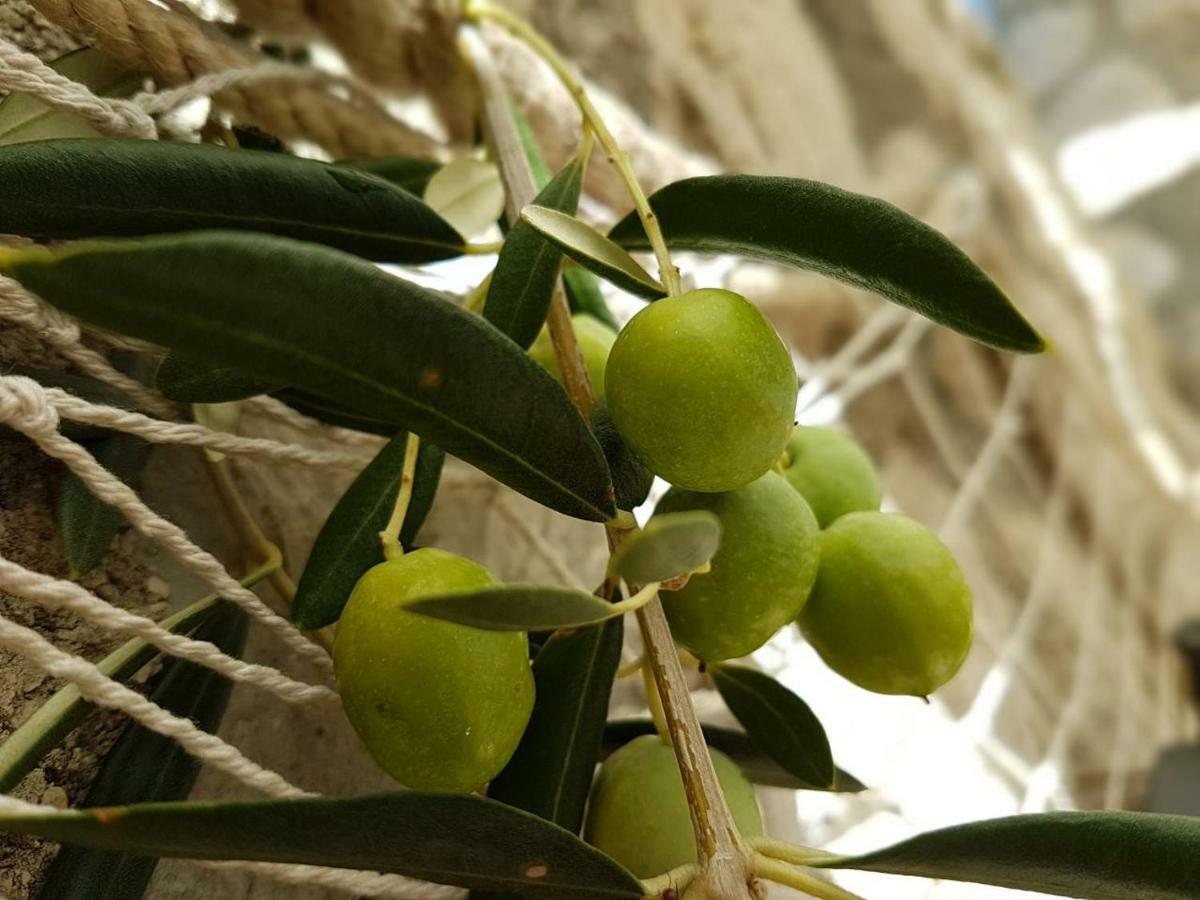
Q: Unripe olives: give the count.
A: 7